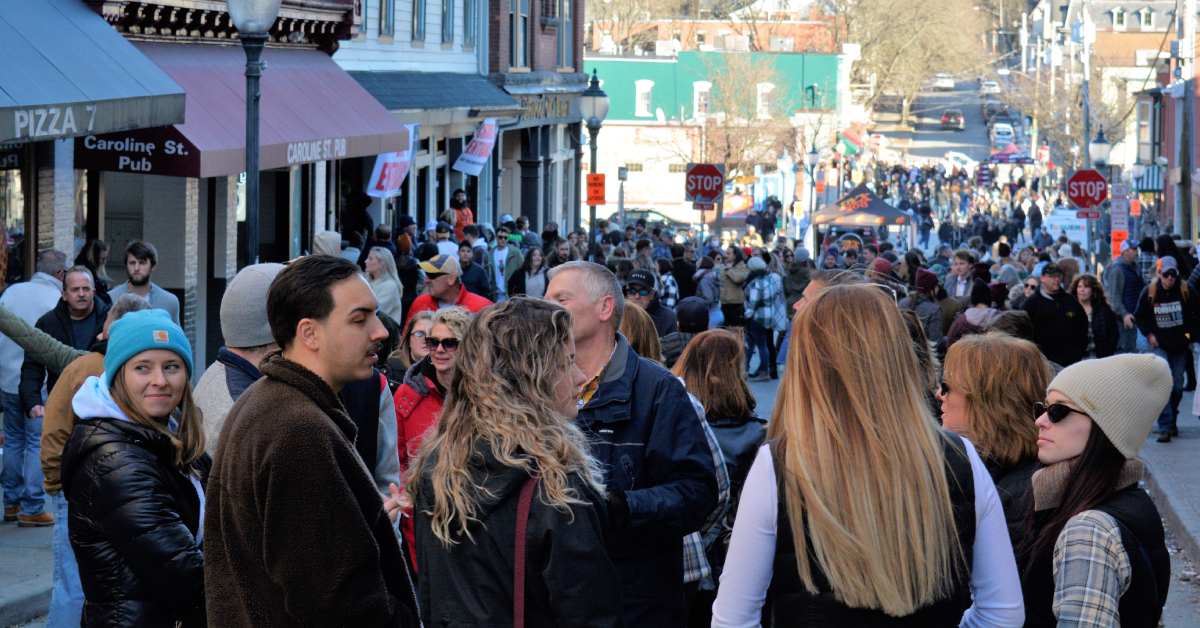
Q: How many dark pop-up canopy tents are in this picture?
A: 1